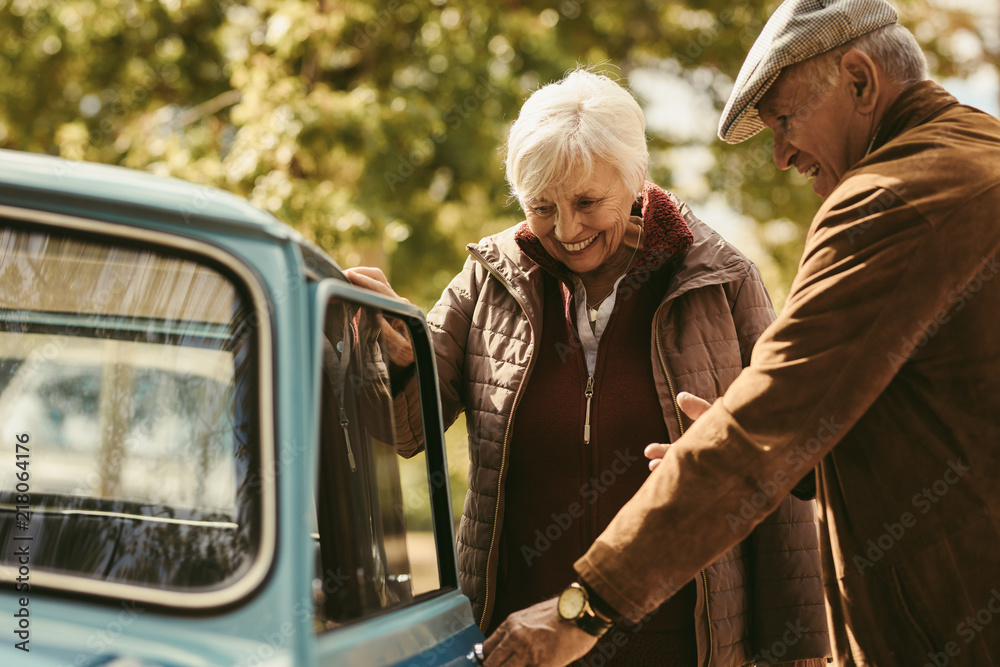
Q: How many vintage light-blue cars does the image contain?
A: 1